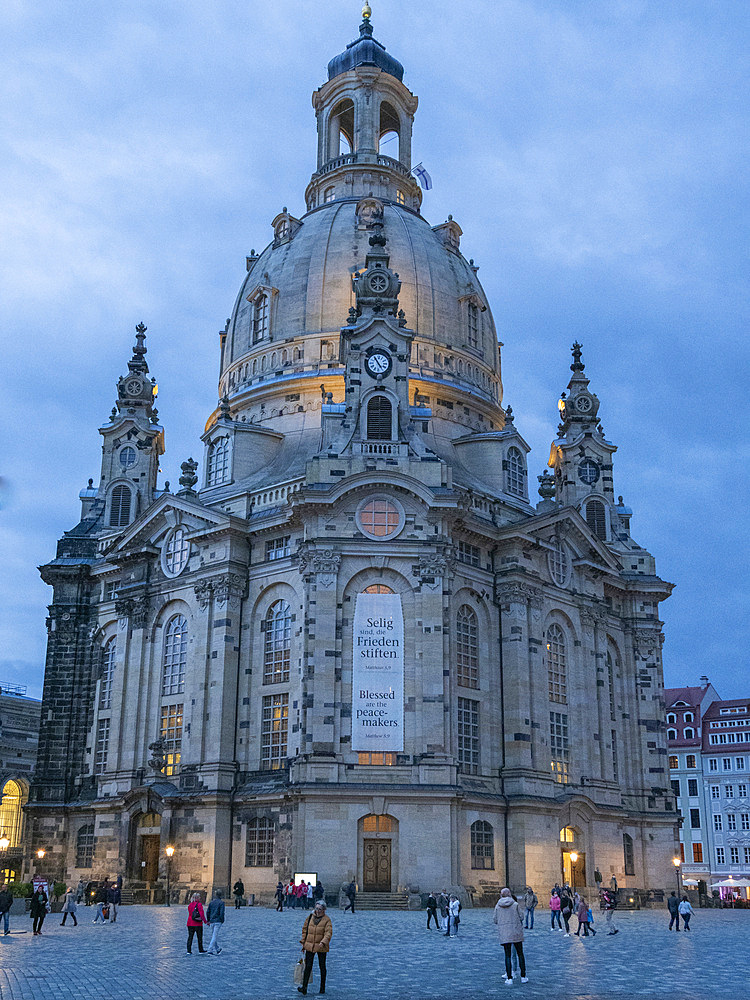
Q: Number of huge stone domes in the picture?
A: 1